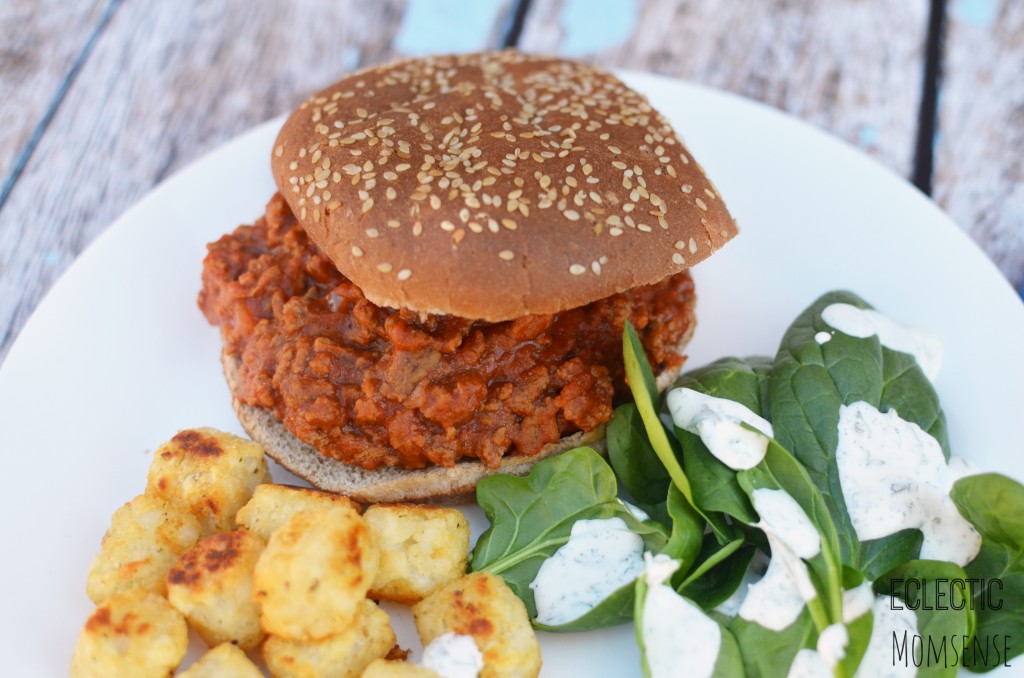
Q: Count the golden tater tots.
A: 11